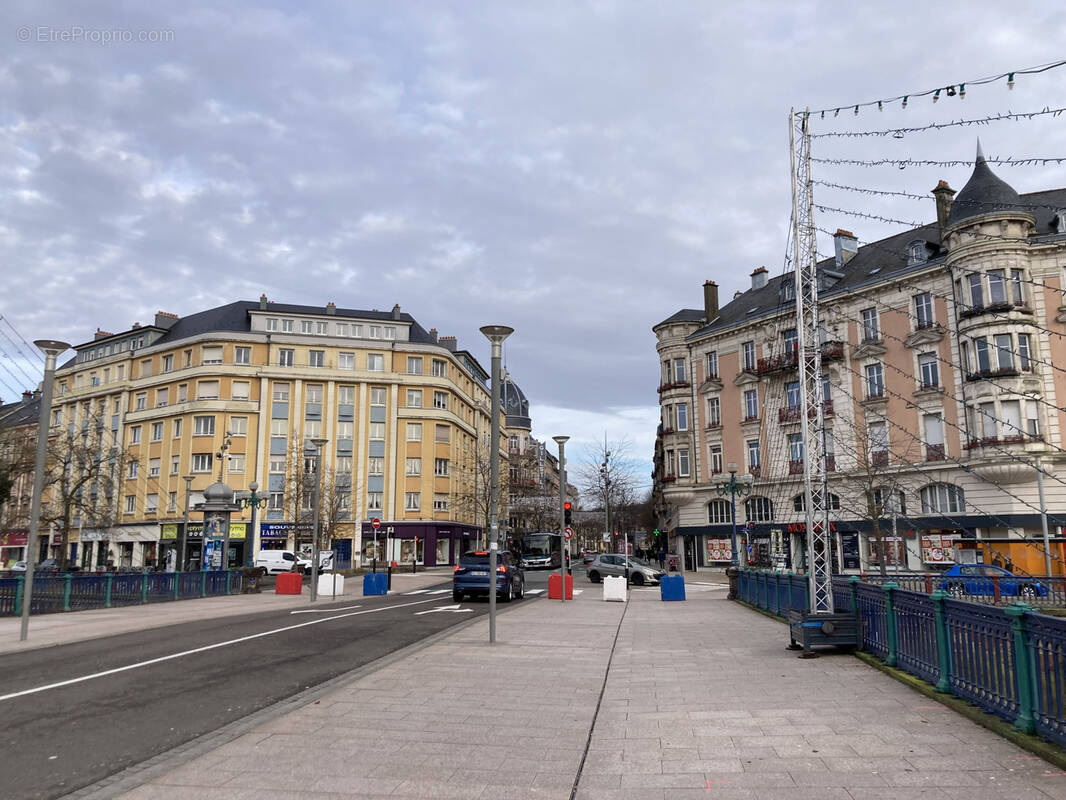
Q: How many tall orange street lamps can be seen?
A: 0